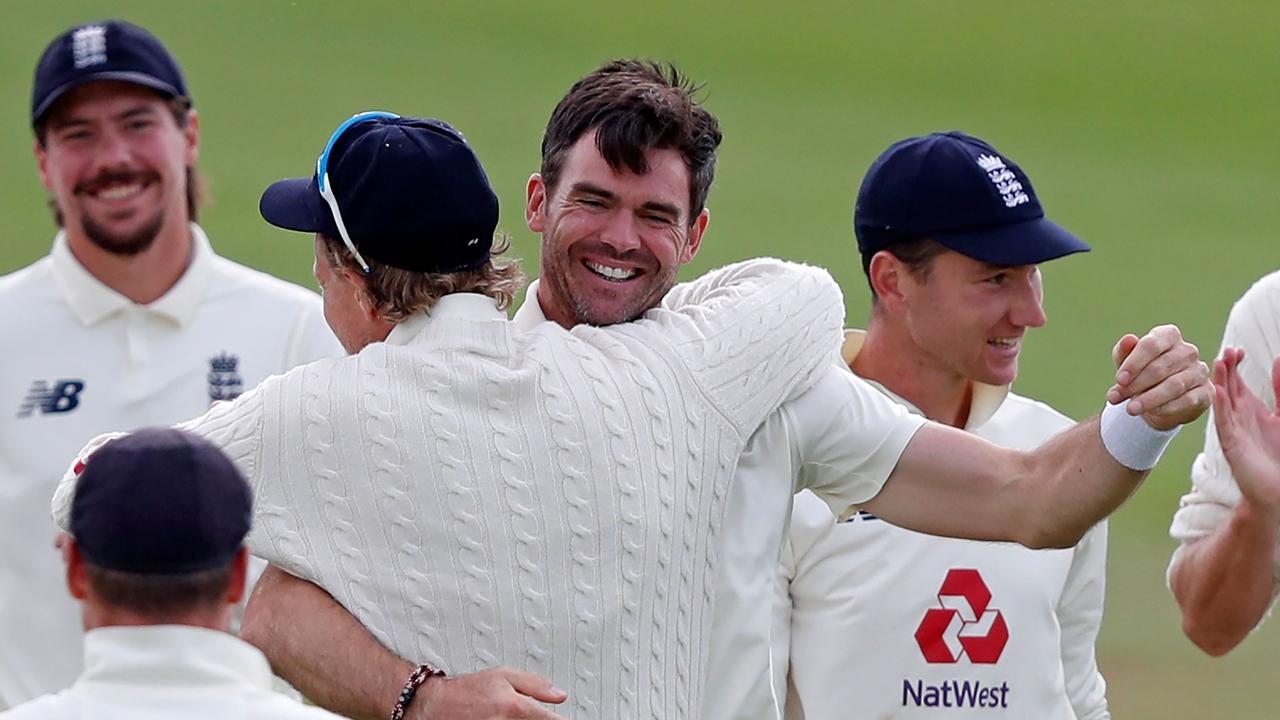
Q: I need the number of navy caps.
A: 4